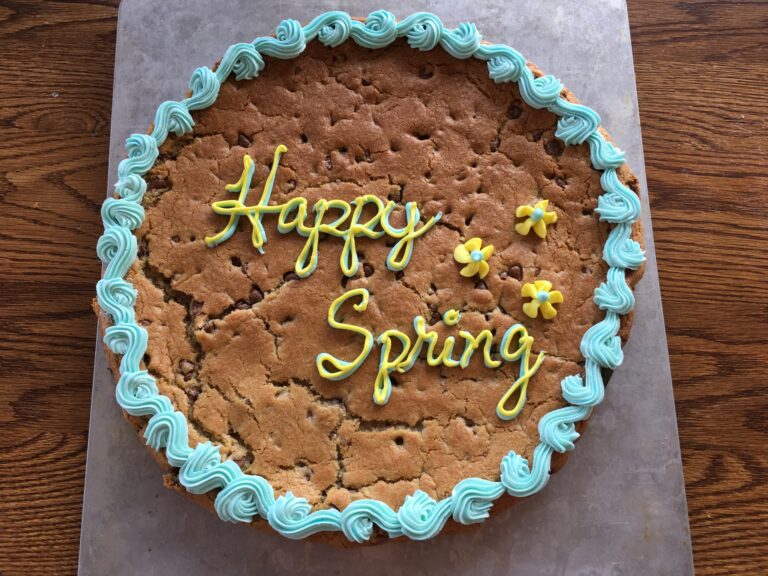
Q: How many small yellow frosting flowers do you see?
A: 3